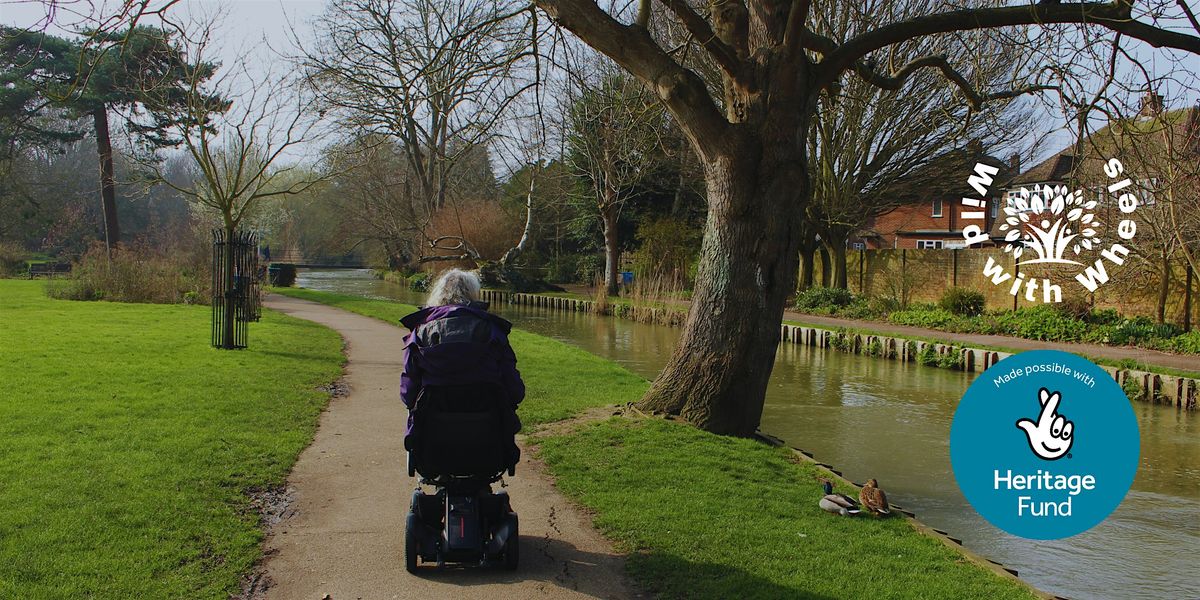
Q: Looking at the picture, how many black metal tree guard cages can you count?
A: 2